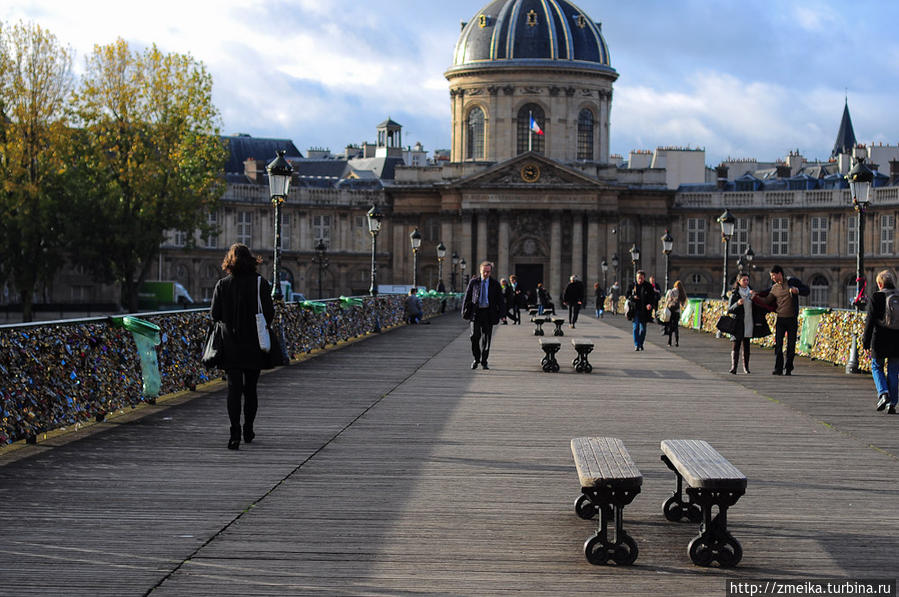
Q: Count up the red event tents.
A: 0